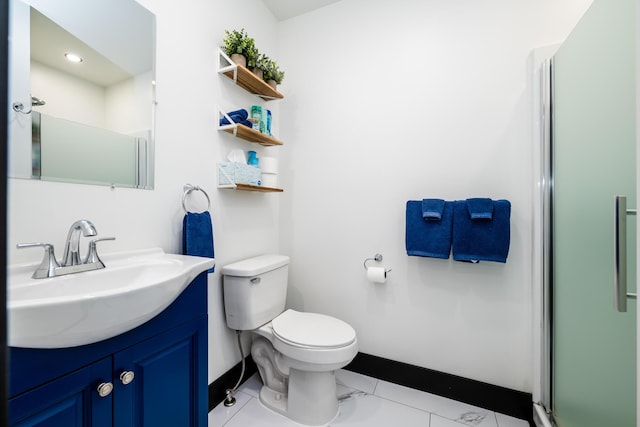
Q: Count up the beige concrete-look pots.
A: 3